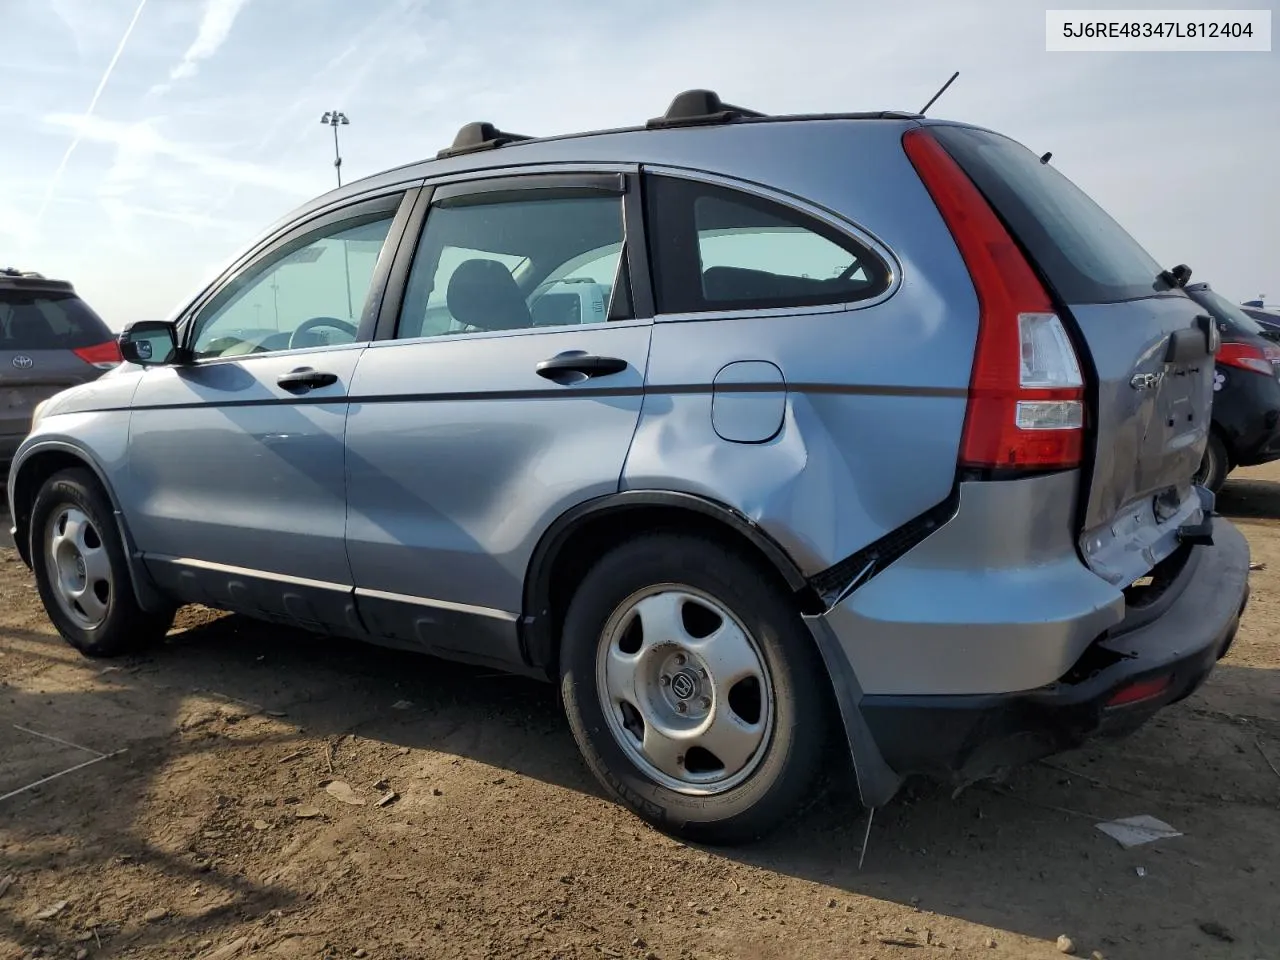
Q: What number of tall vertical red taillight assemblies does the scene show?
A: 1